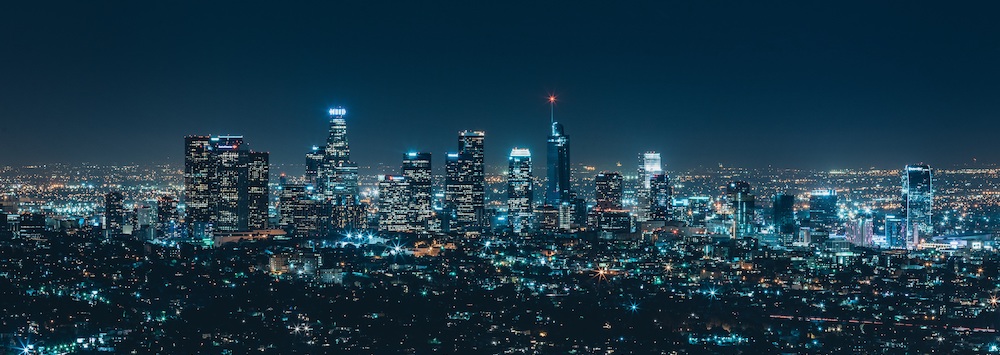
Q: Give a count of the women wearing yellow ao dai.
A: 0